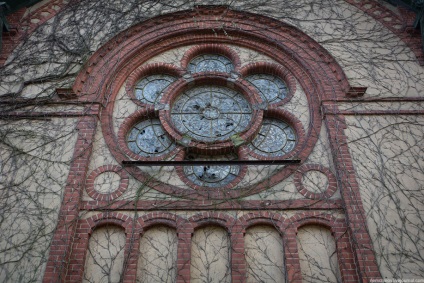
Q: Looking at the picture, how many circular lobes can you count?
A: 6